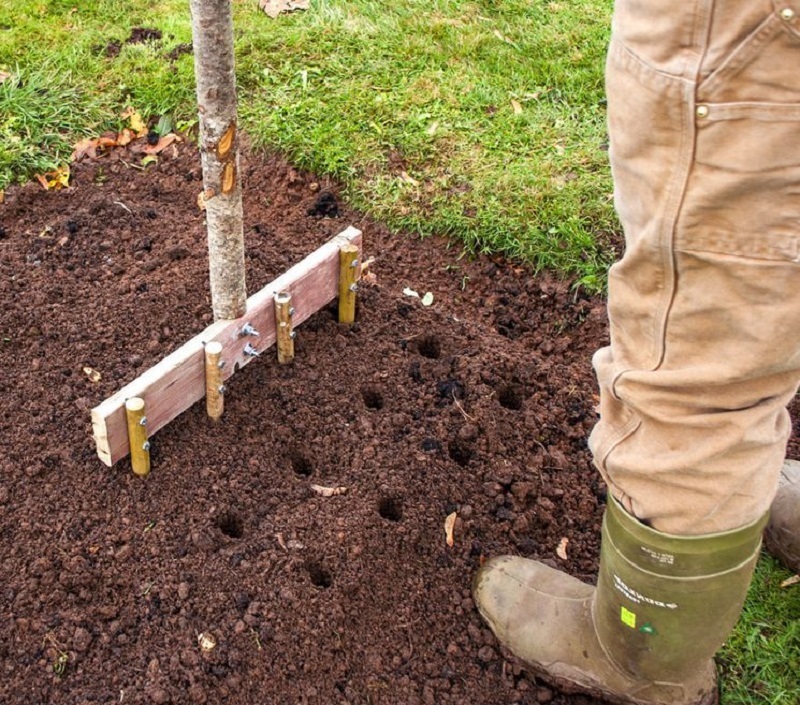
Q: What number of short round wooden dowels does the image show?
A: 4